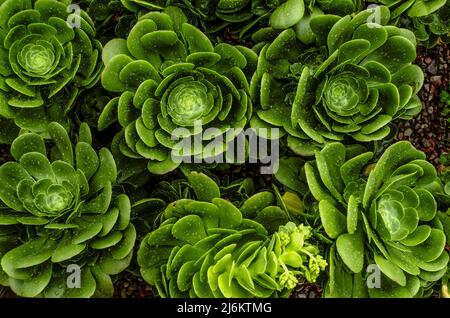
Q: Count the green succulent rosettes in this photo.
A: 6